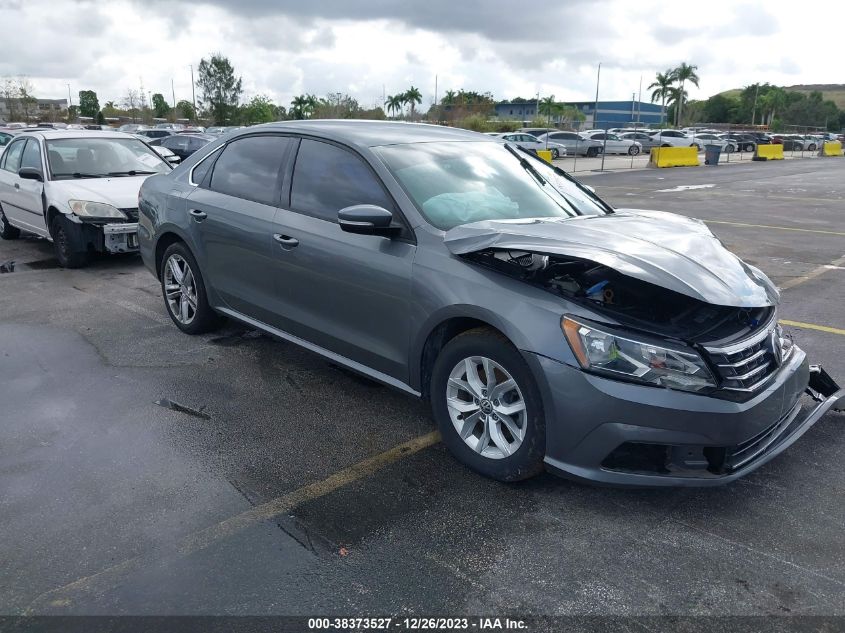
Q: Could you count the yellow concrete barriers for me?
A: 4